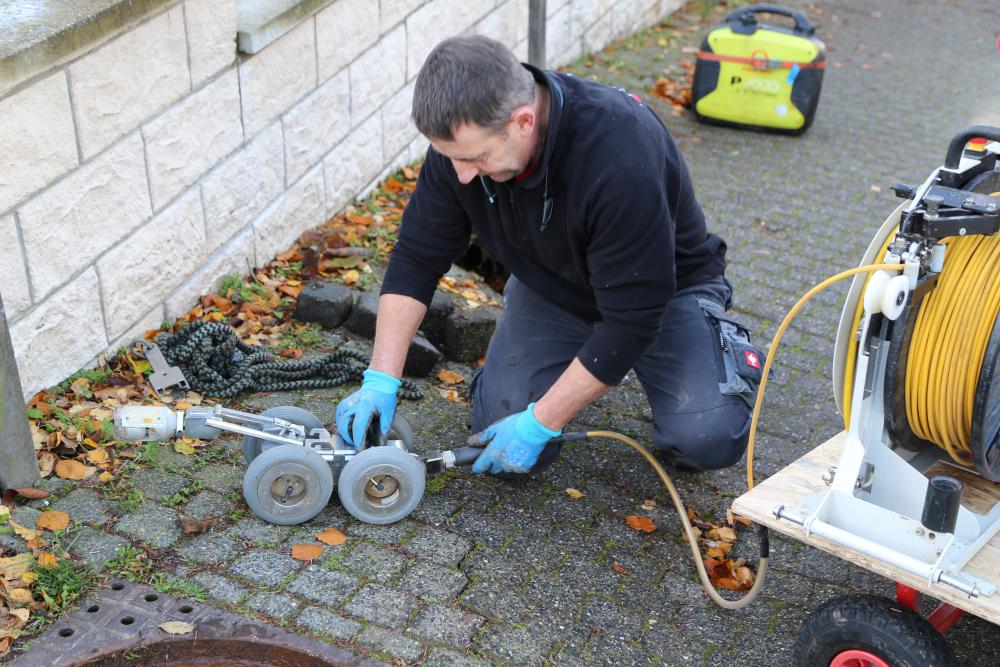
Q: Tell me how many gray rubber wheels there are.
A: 4